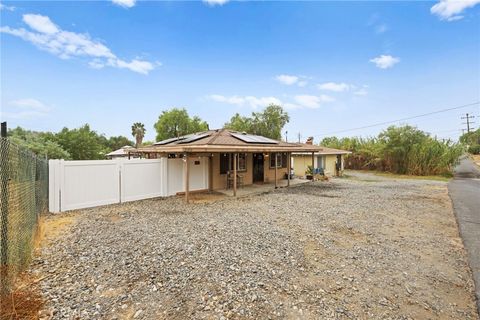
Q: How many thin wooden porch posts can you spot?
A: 5